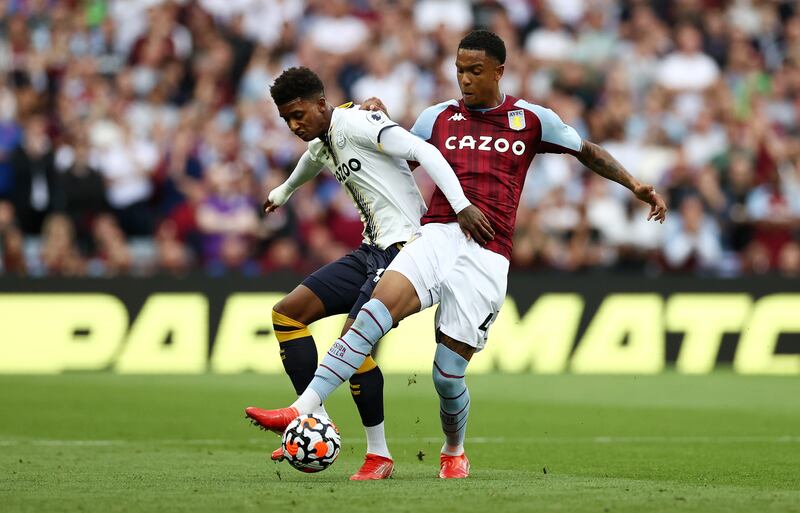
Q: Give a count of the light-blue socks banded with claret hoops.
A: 2